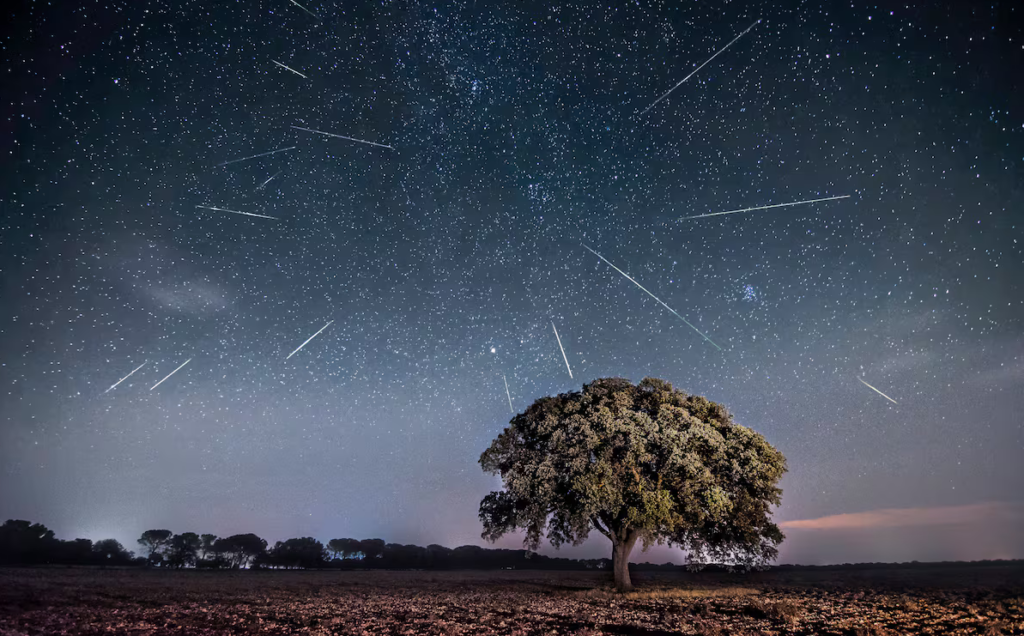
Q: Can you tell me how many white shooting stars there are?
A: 15